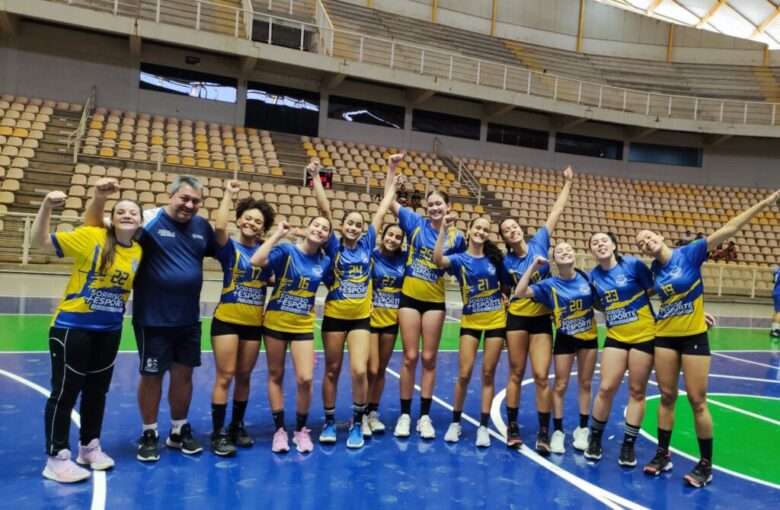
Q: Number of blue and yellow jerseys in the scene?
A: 11